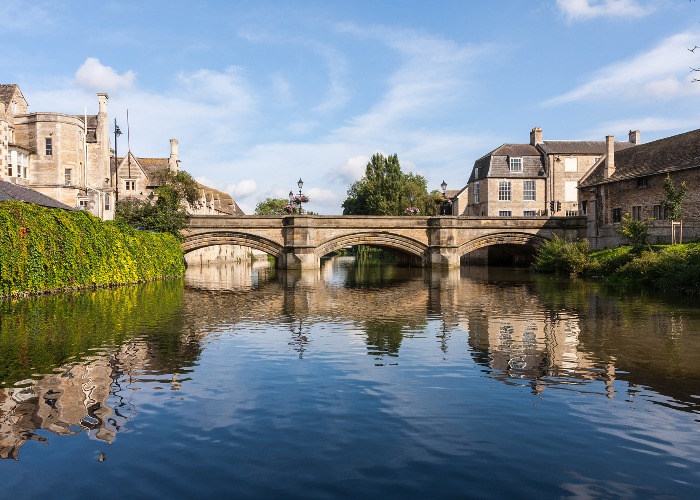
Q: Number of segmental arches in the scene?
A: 3